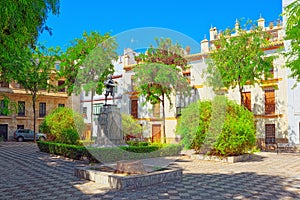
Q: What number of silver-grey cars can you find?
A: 1